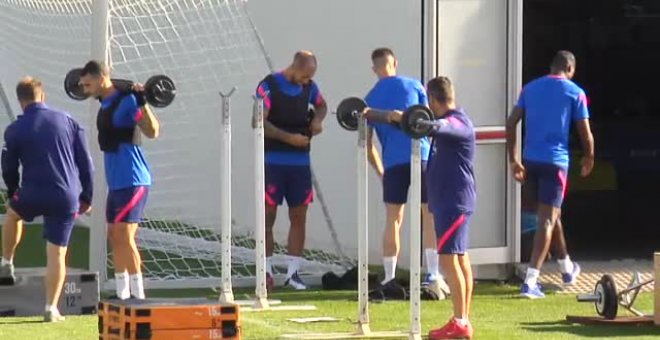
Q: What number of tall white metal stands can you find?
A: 4